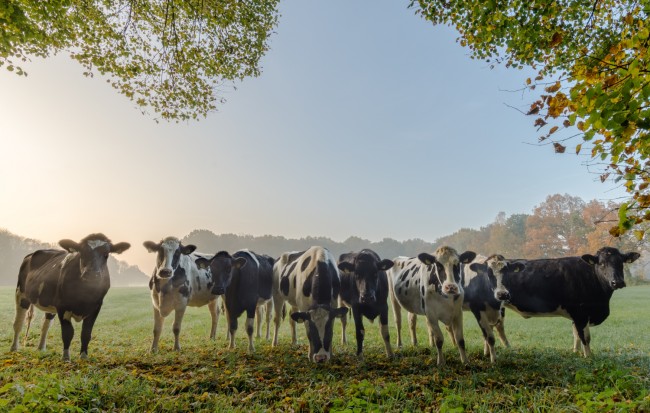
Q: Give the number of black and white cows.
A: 8